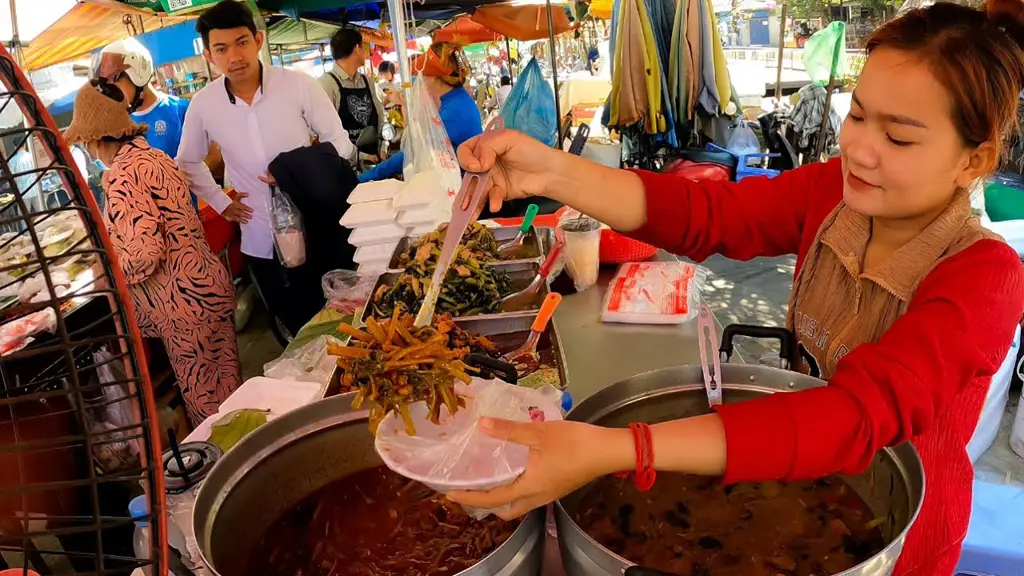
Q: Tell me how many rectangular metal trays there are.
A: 3